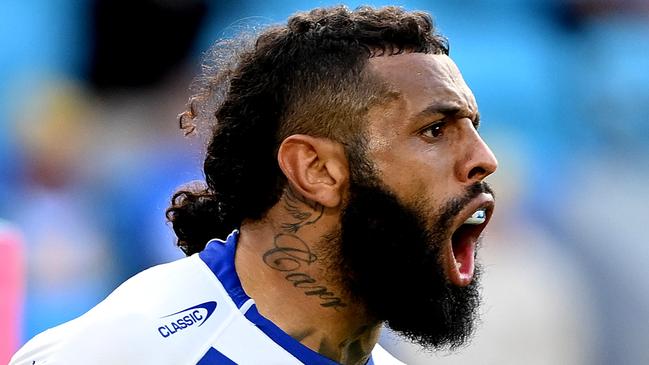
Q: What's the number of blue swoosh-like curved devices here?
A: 1